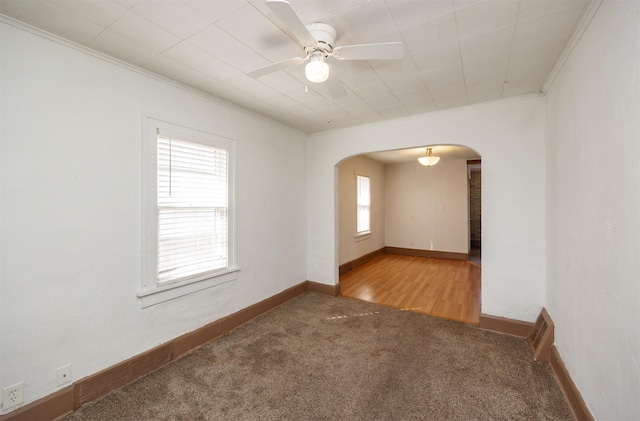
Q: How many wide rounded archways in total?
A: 1